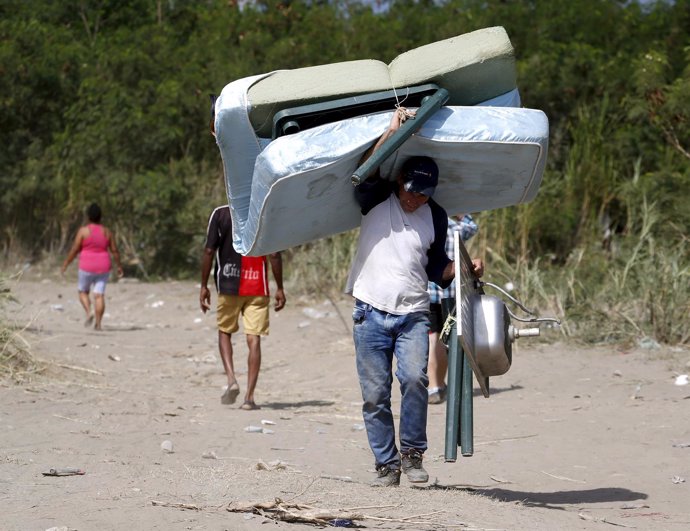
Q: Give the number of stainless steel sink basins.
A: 1